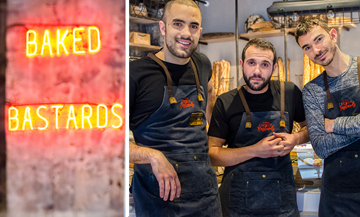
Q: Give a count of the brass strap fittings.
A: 5